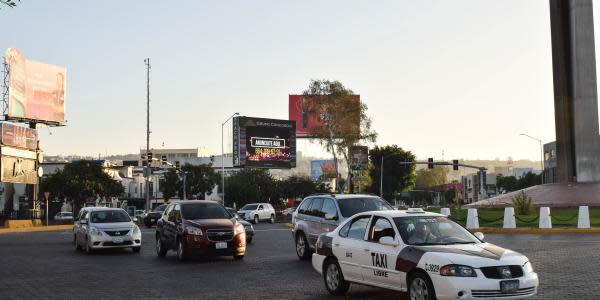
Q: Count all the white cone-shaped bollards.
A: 5